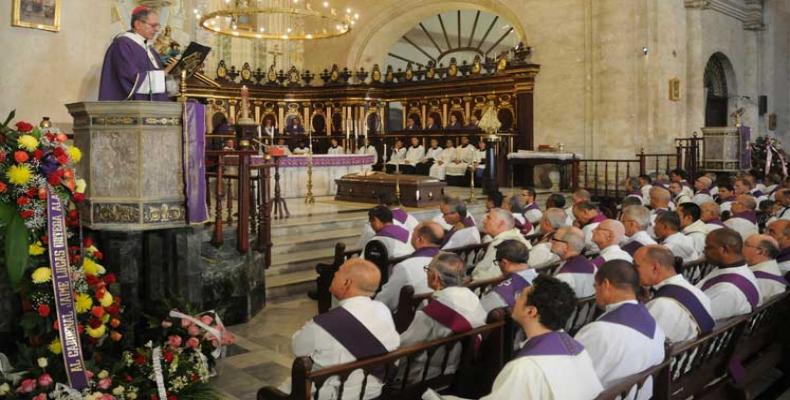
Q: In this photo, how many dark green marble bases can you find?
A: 1